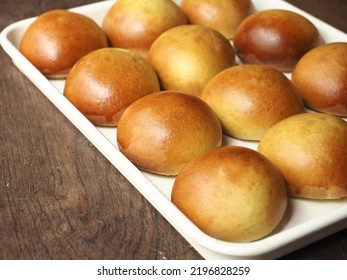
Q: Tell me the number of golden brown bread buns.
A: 11